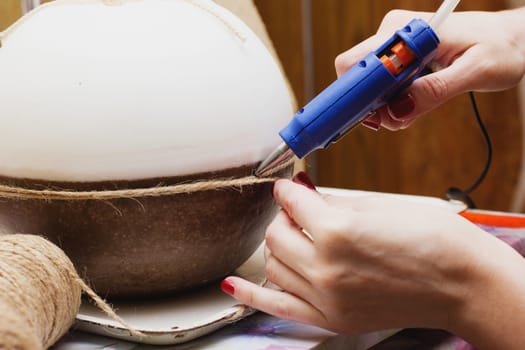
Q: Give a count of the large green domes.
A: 0